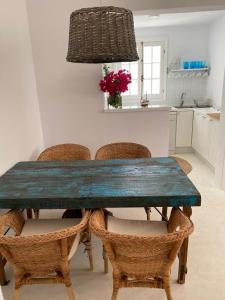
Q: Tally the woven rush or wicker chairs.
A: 4